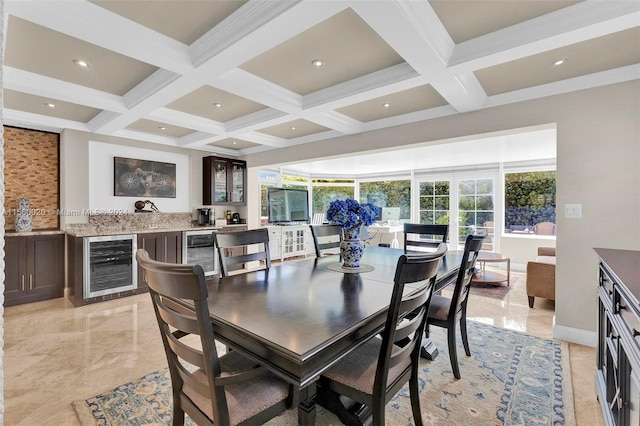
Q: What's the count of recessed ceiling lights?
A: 9